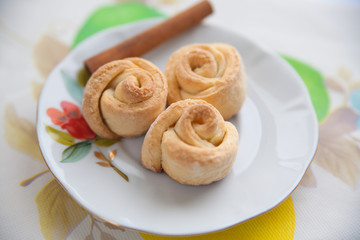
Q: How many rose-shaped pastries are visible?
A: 3